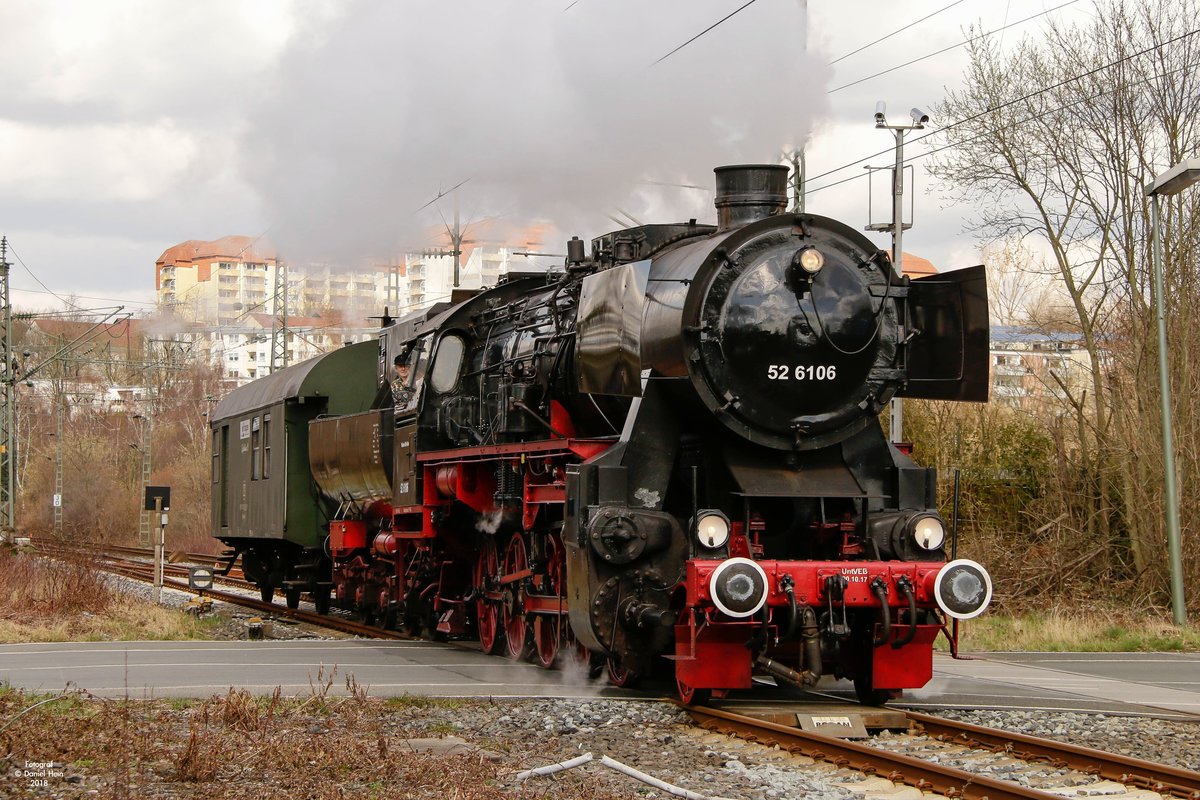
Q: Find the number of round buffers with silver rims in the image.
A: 2